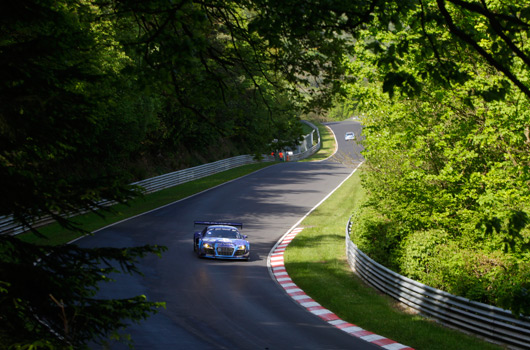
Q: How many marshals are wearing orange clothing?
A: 2